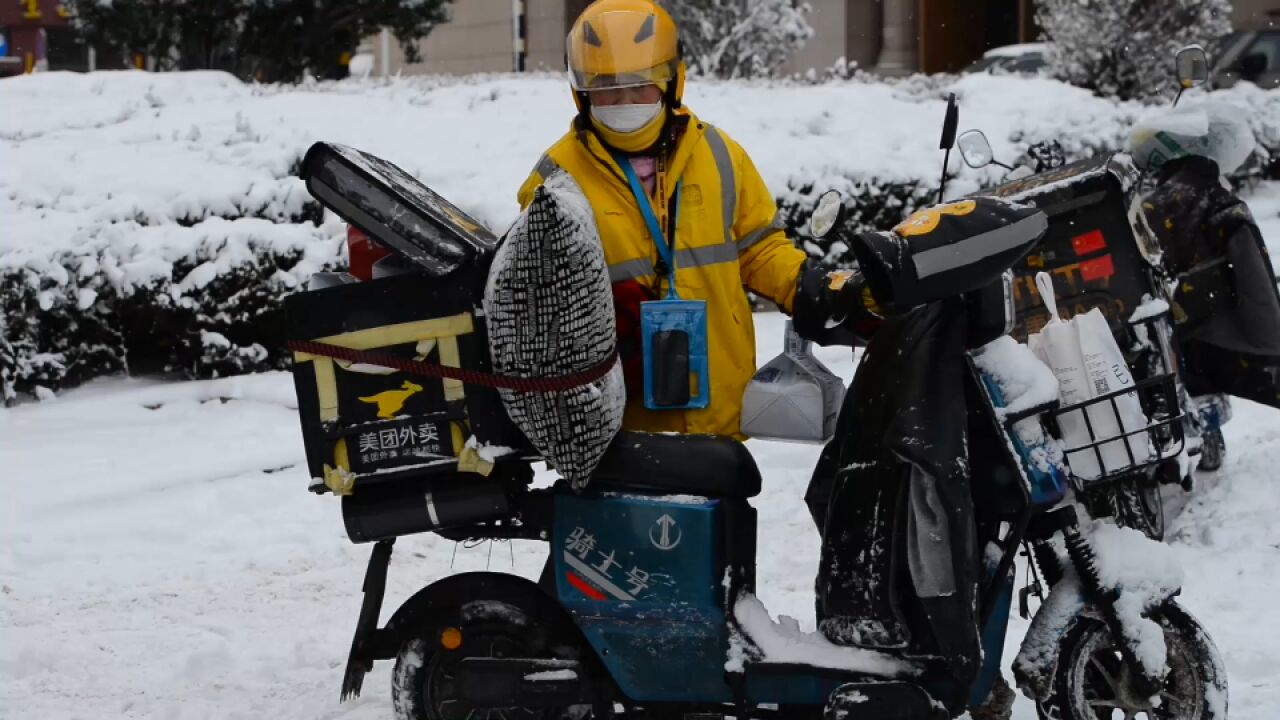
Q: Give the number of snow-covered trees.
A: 2